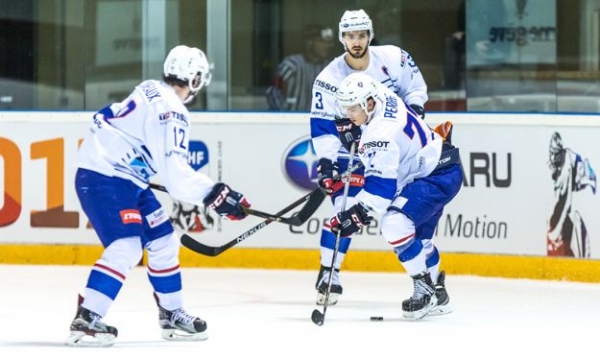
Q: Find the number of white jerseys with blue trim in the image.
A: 3